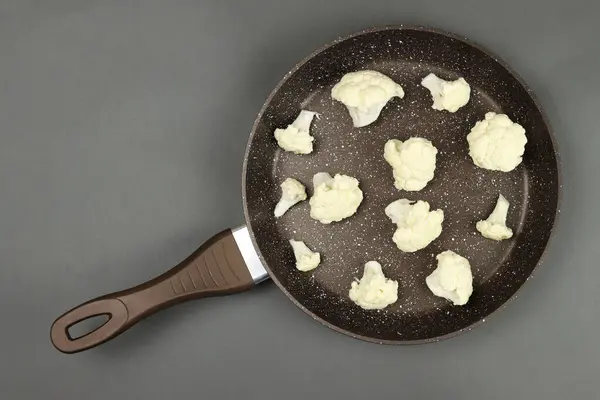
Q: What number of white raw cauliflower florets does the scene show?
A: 12